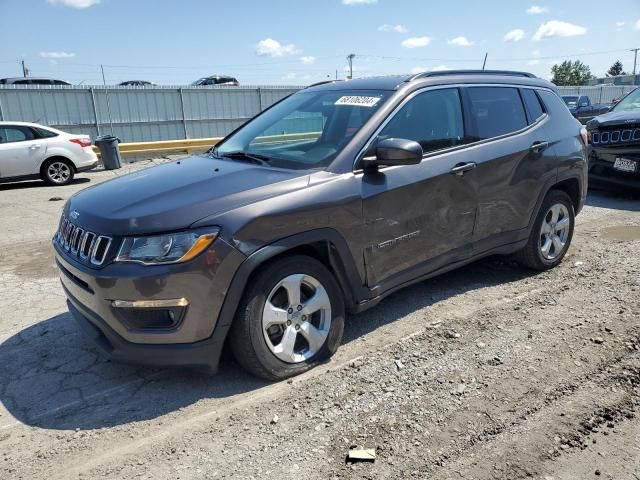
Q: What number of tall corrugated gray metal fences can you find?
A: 1